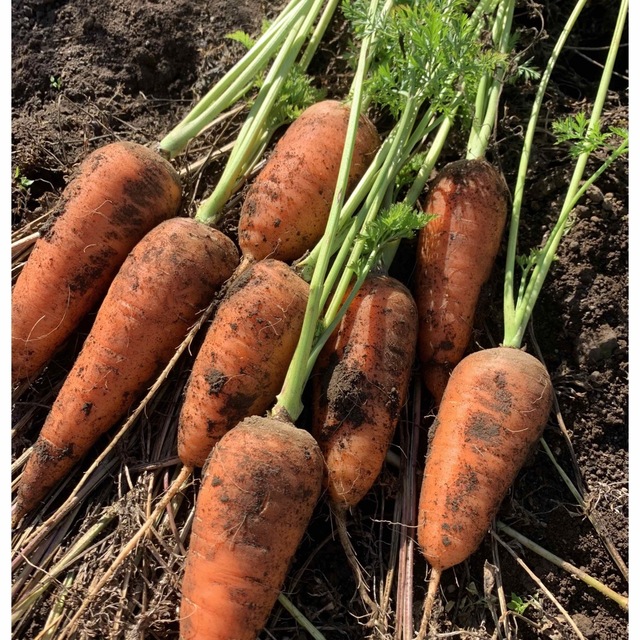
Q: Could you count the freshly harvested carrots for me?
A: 8